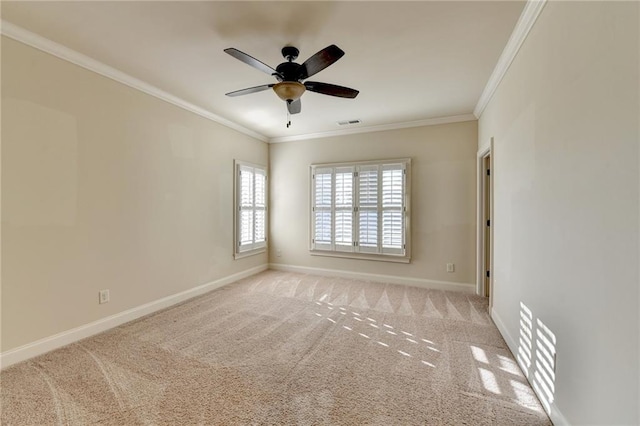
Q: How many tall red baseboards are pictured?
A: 0